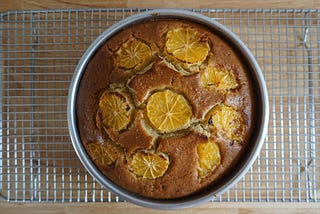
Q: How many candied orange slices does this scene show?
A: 9